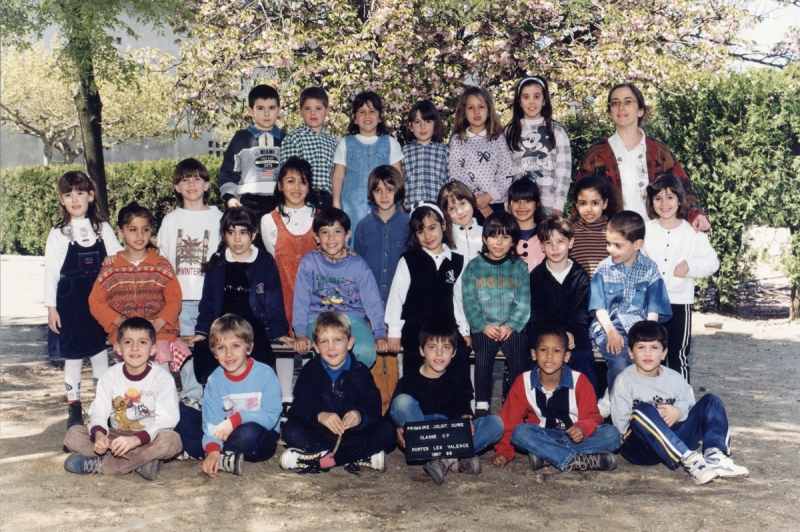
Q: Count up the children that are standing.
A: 14